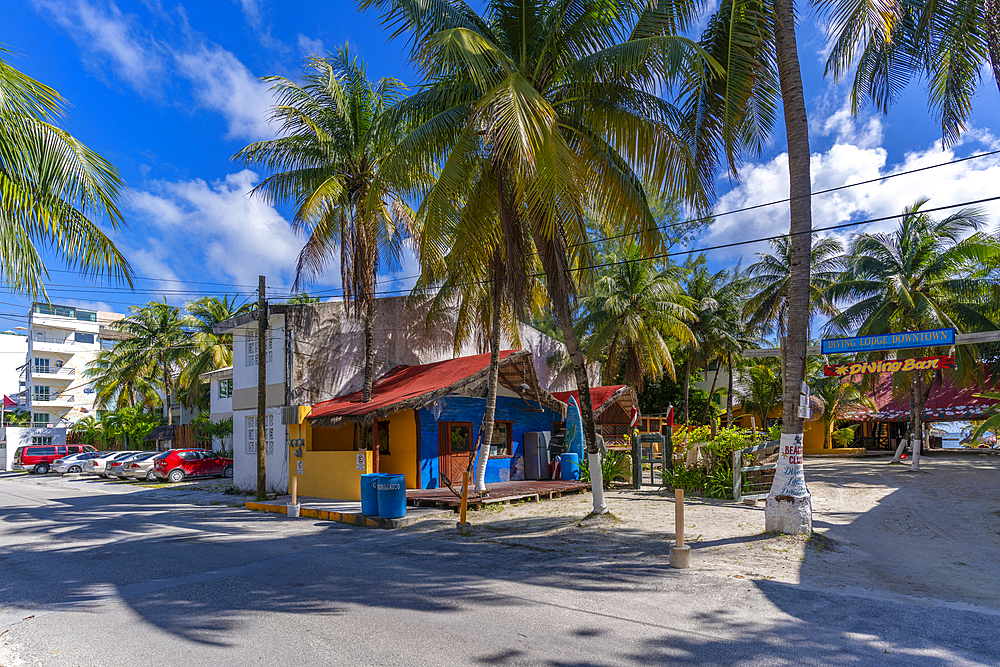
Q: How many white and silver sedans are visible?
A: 4